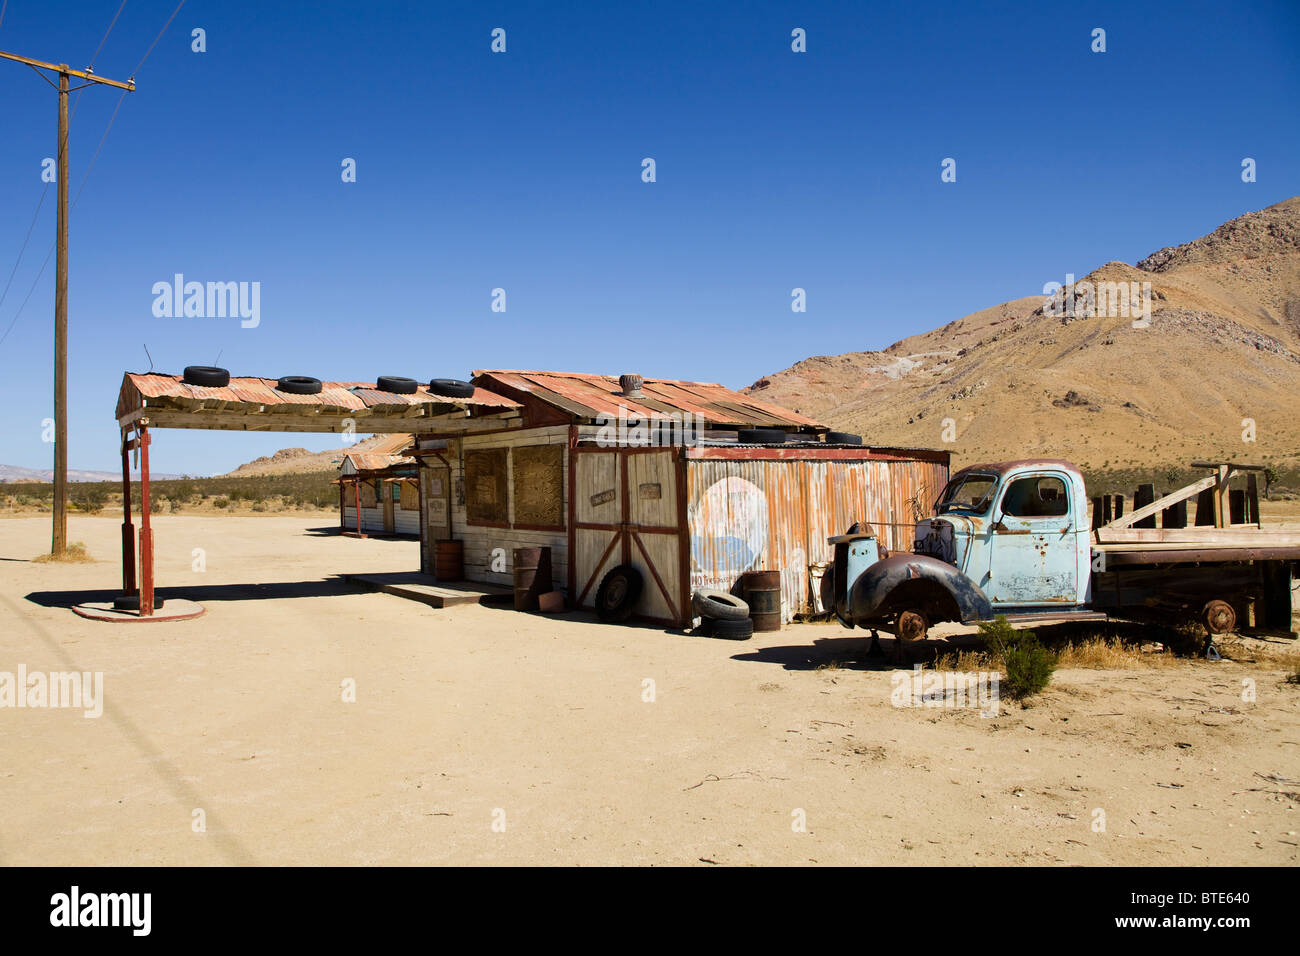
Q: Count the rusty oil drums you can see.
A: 3